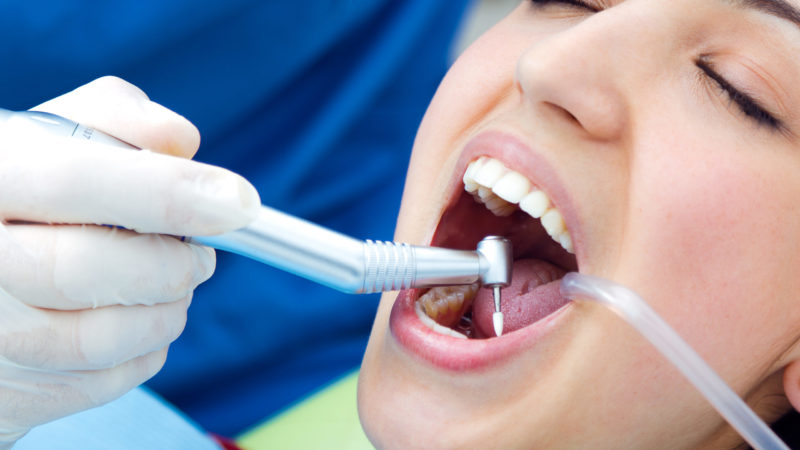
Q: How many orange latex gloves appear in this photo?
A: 0